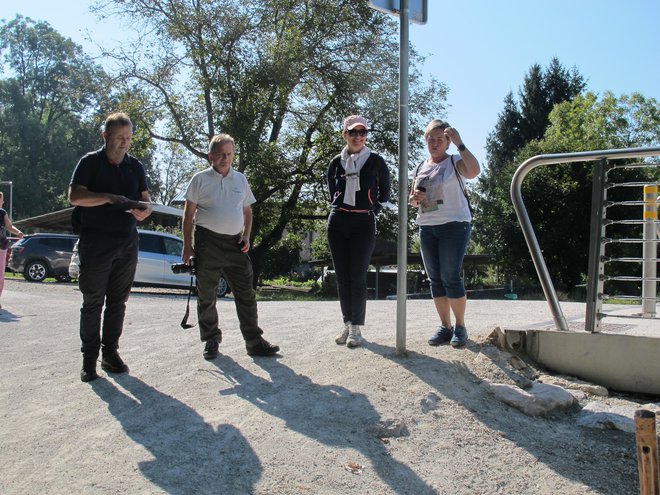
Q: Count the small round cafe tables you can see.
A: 0